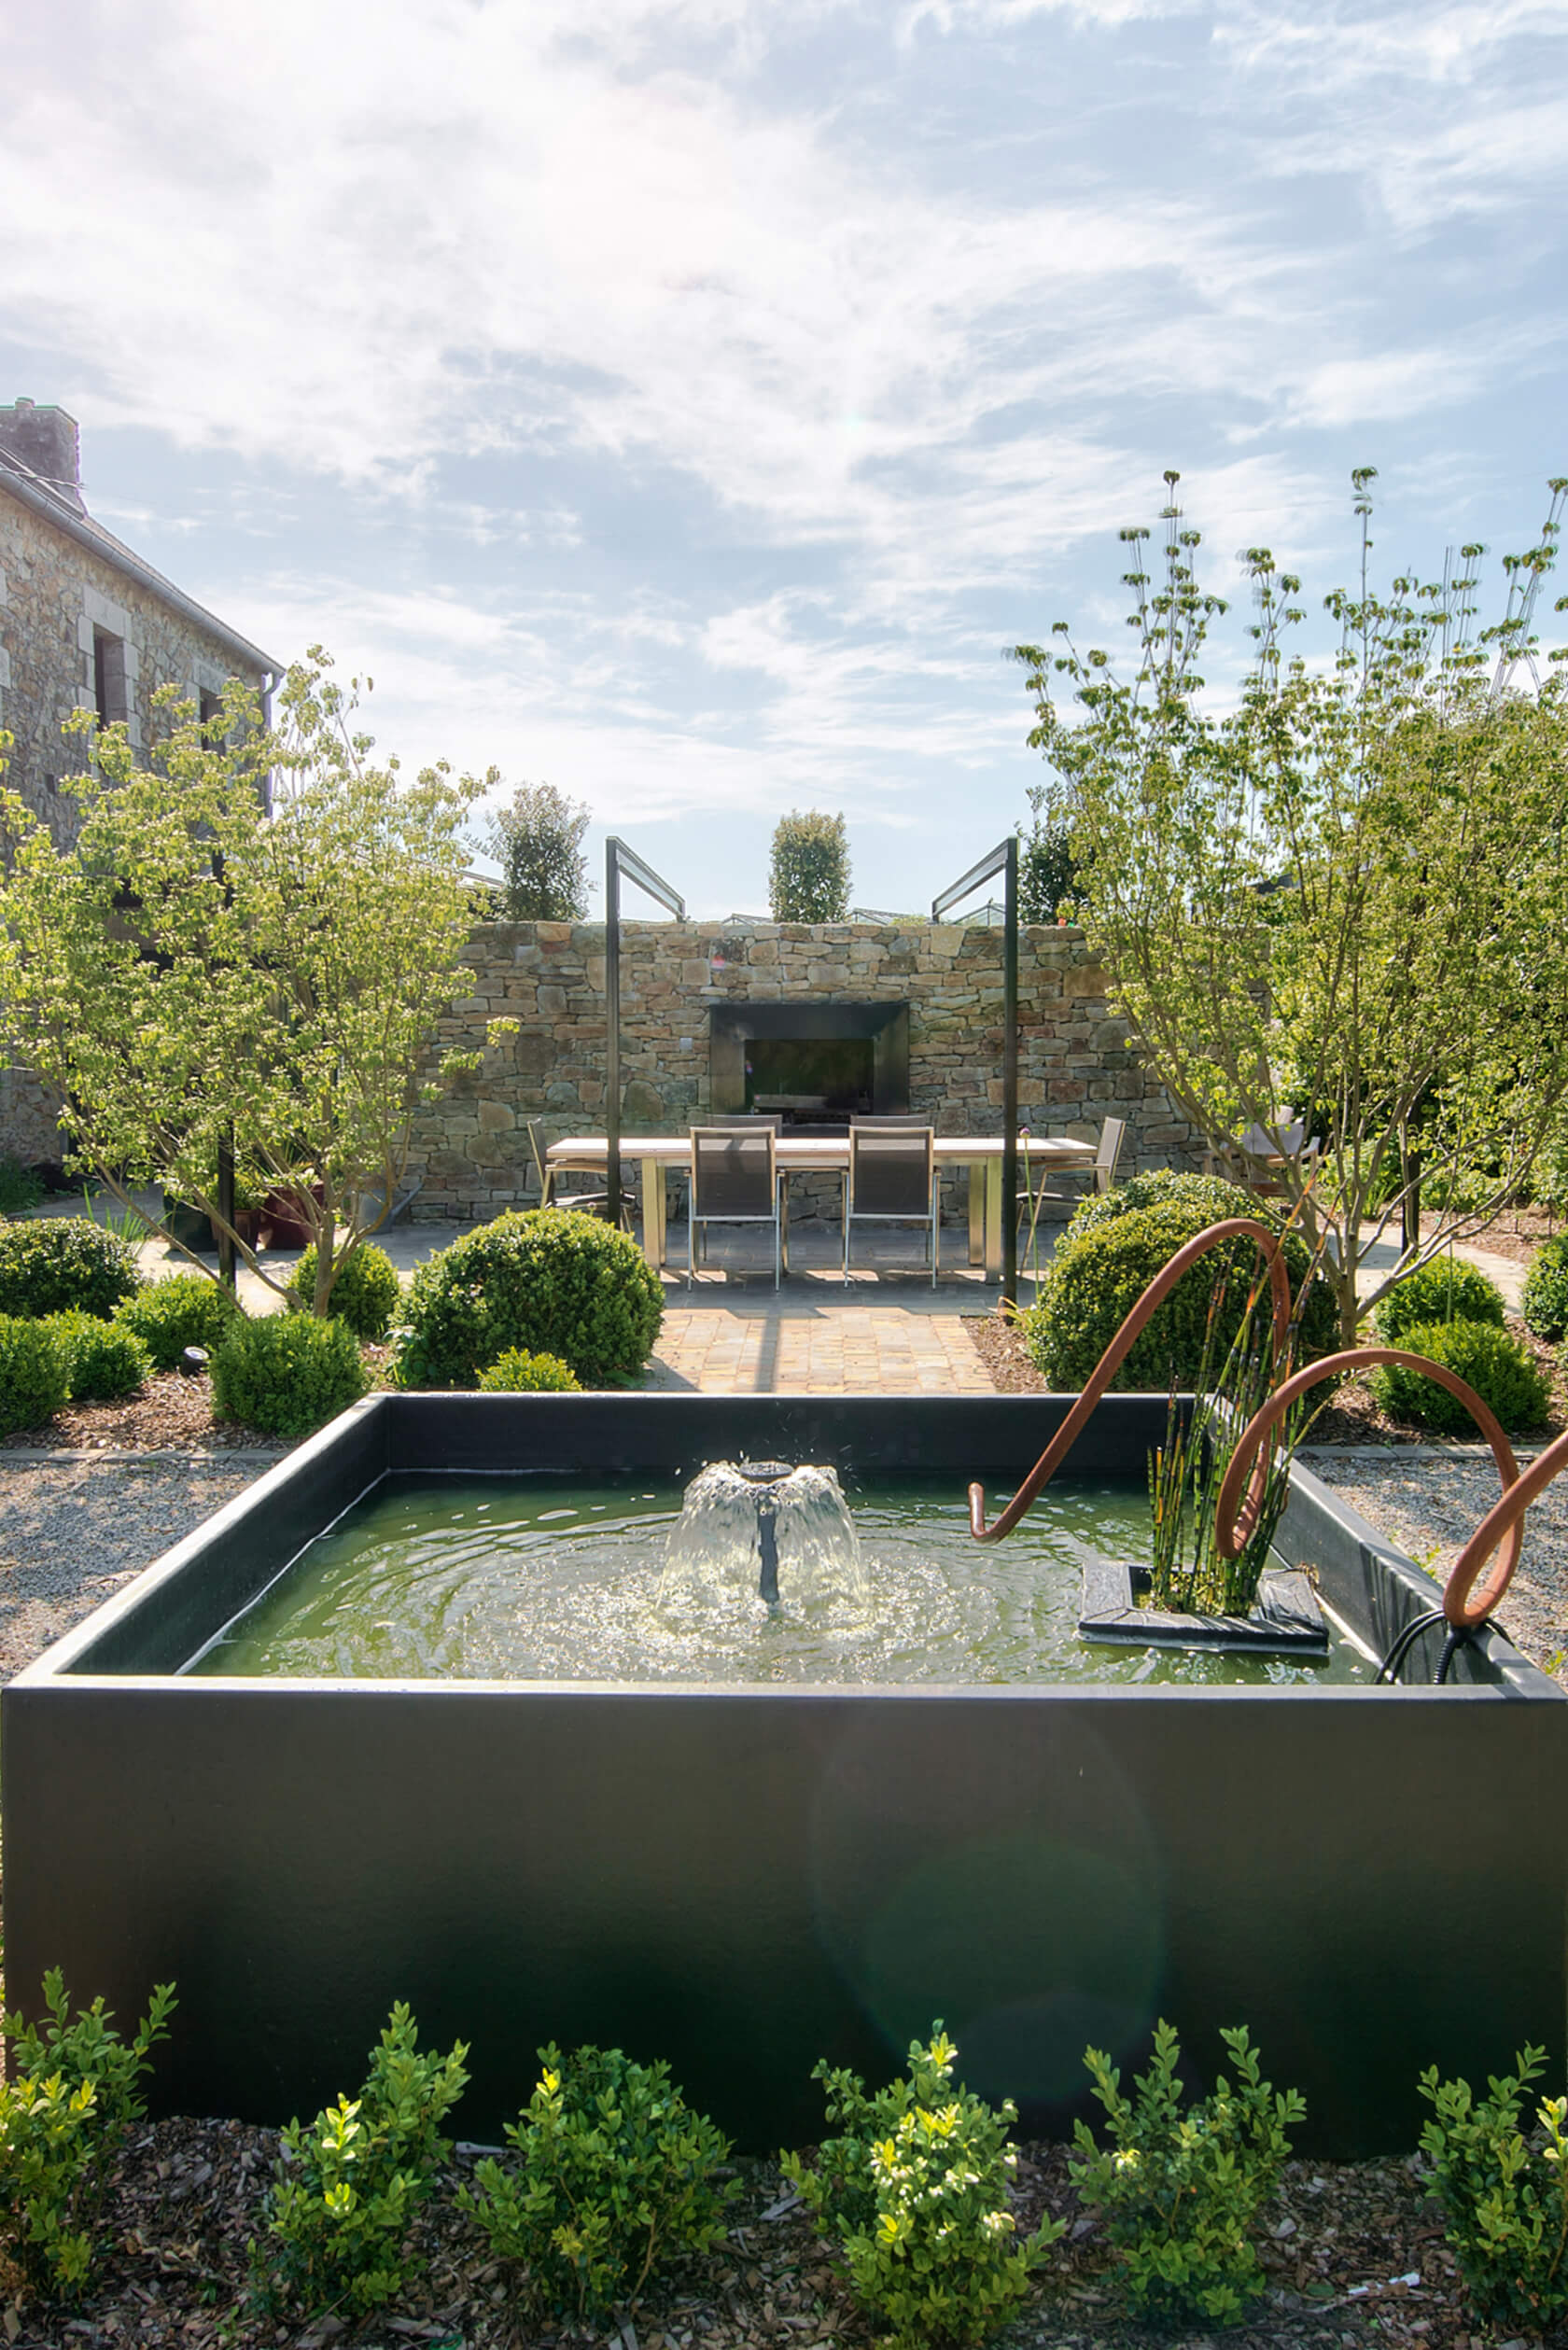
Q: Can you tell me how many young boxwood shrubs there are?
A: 6